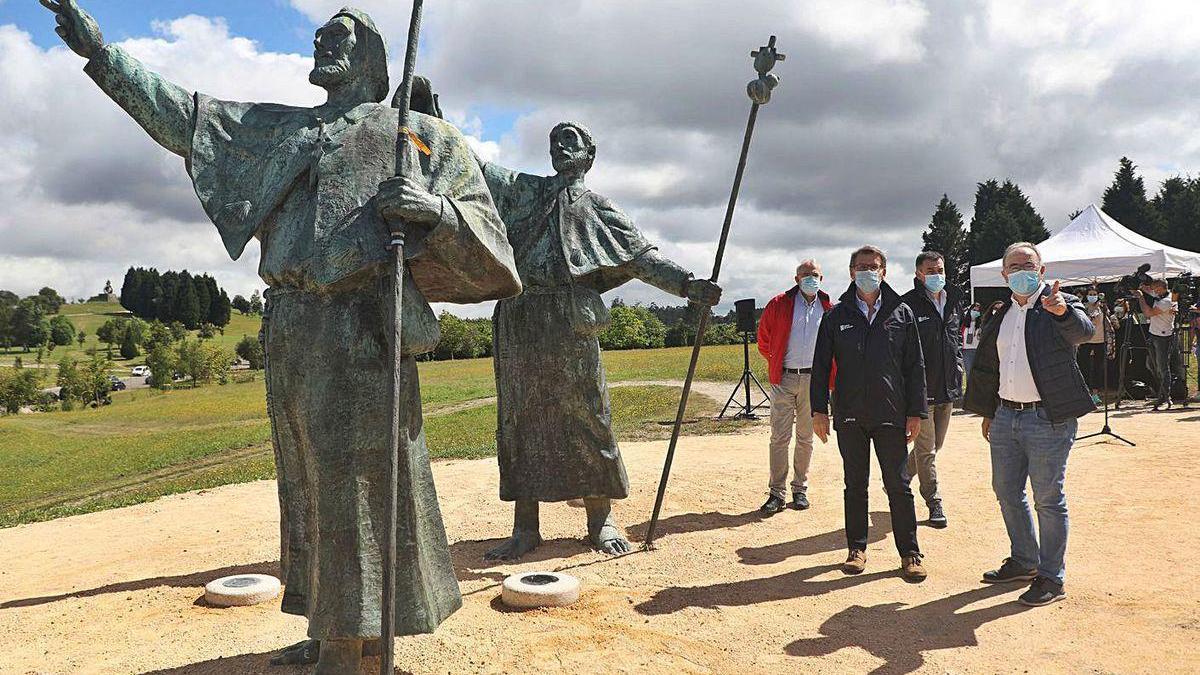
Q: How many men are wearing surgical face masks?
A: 4